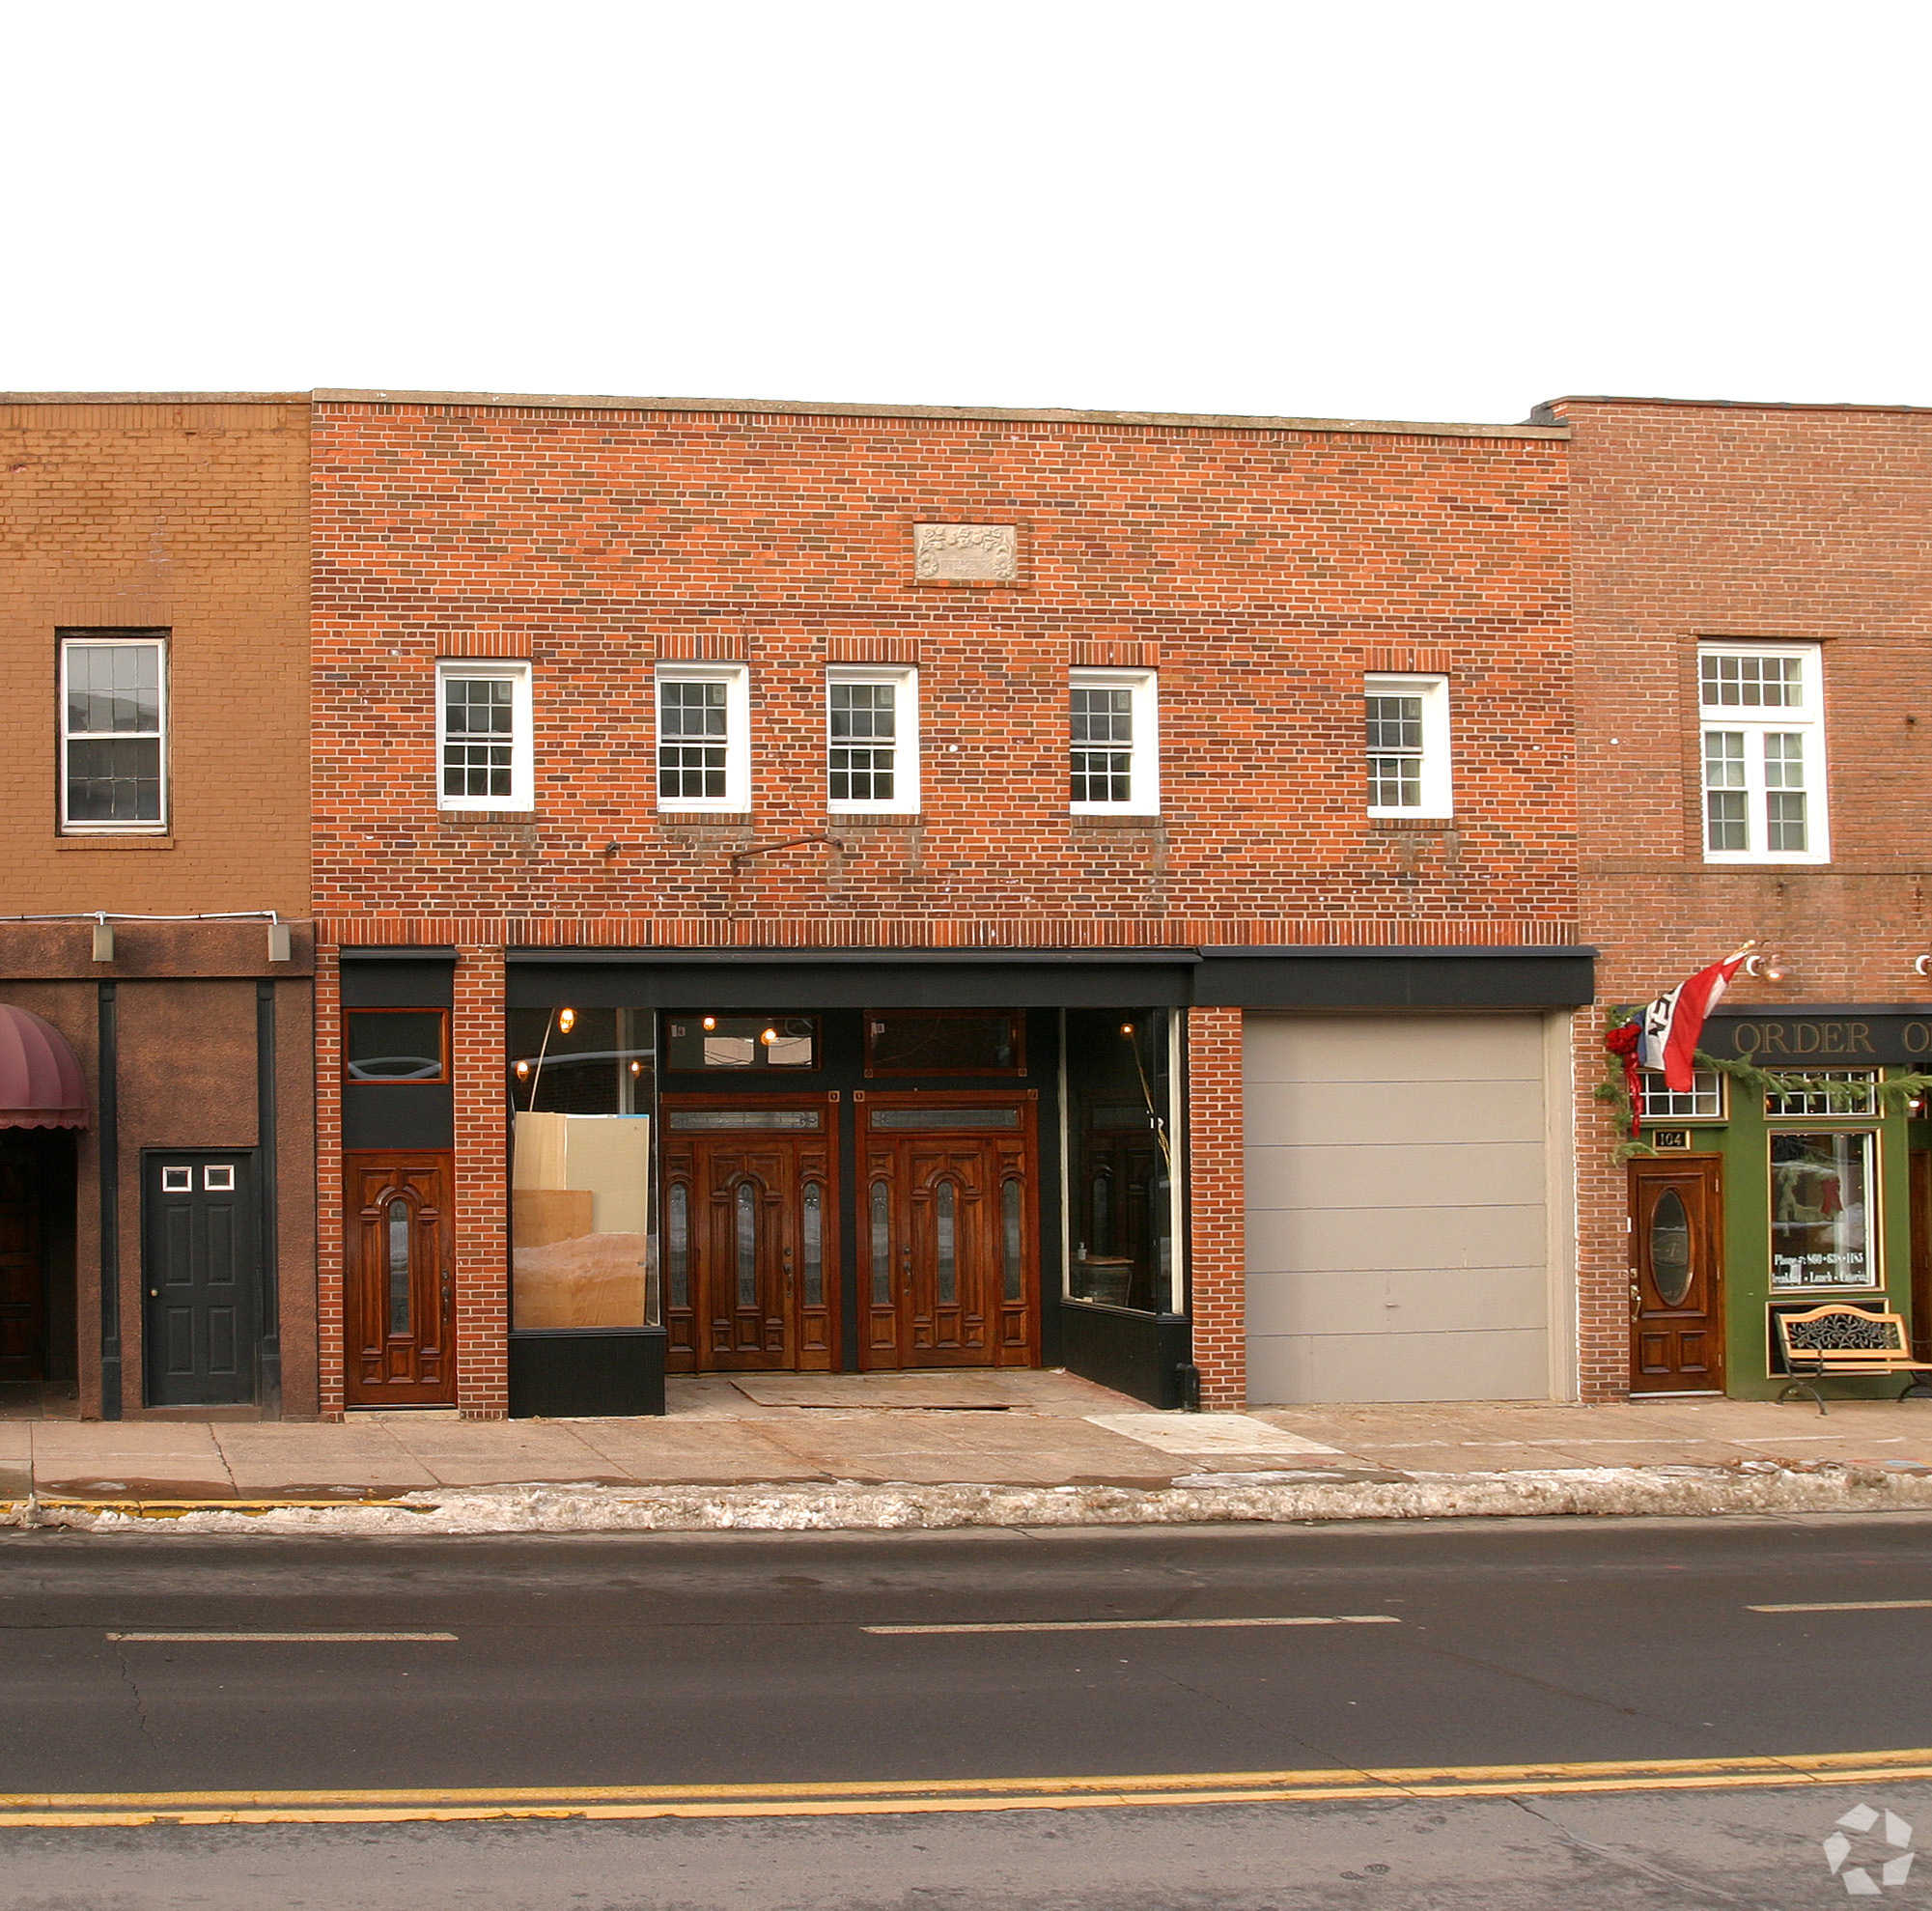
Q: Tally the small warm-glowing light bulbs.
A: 6